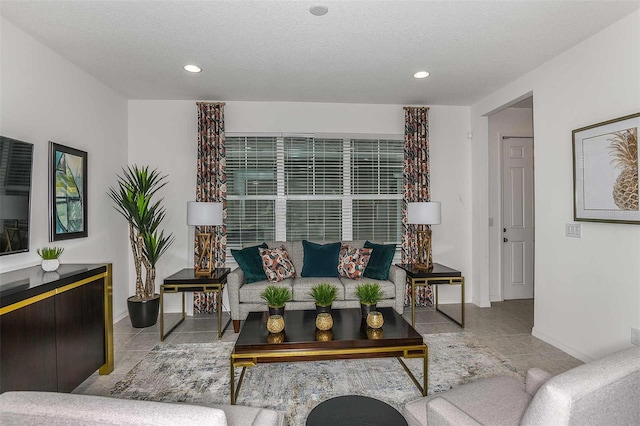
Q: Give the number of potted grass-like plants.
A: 4